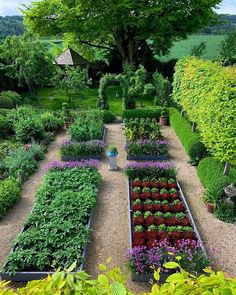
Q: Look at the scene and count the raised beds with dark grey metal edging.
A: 4